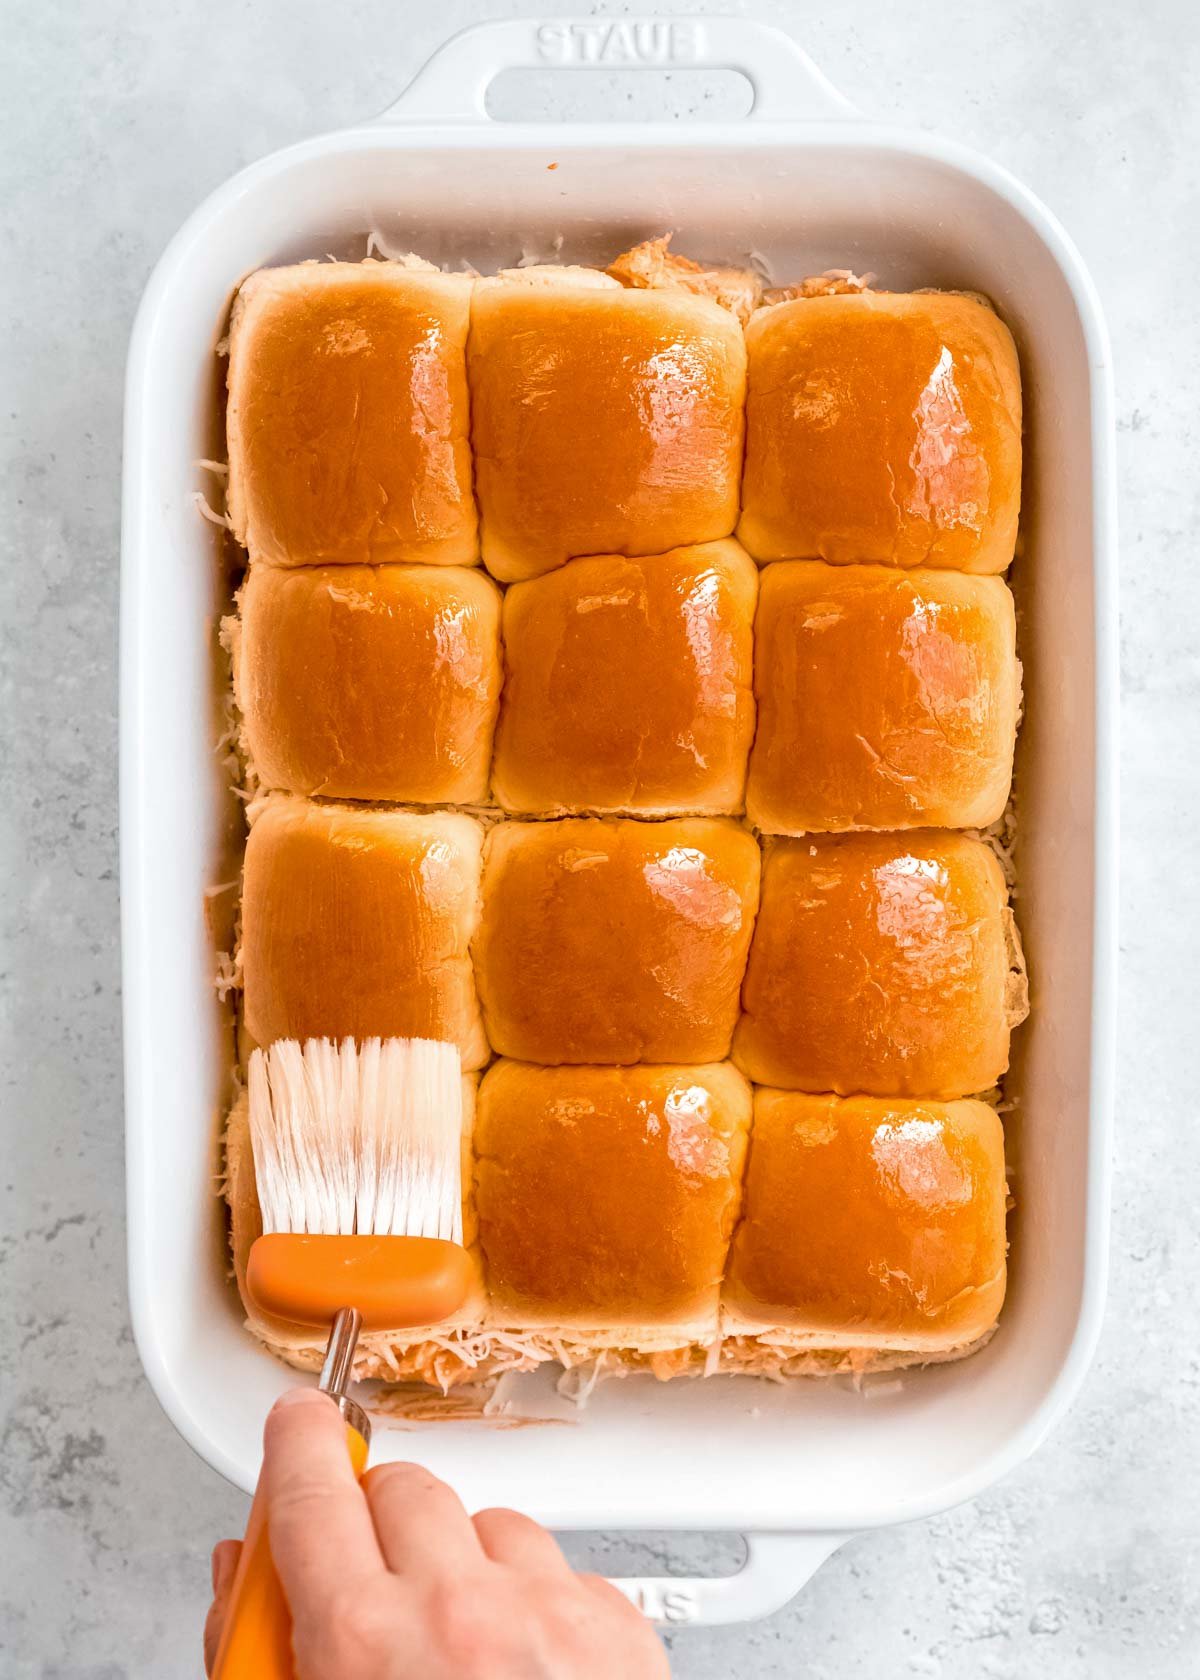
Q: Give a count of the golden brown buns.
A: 12